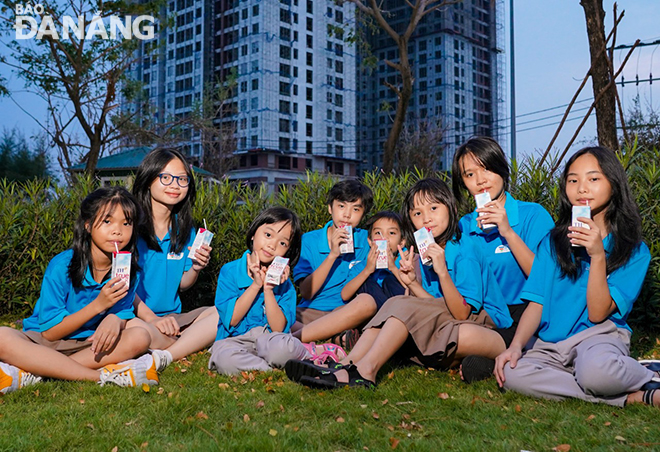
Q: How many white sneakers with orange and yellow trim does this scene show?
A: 2